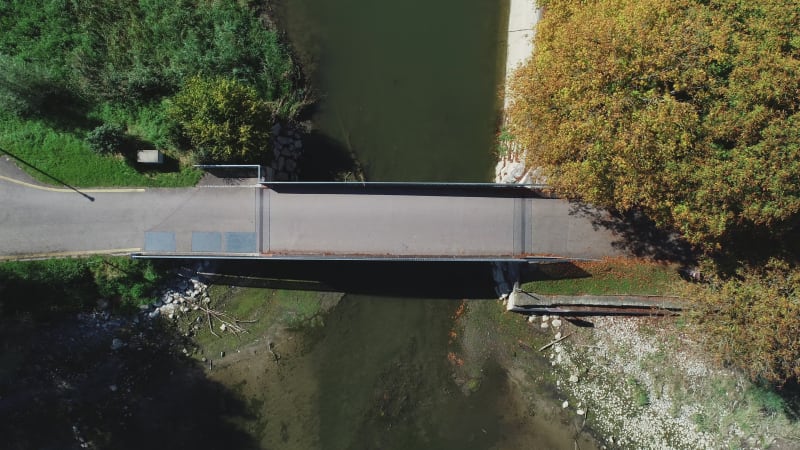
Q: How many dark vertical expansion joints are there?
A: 2